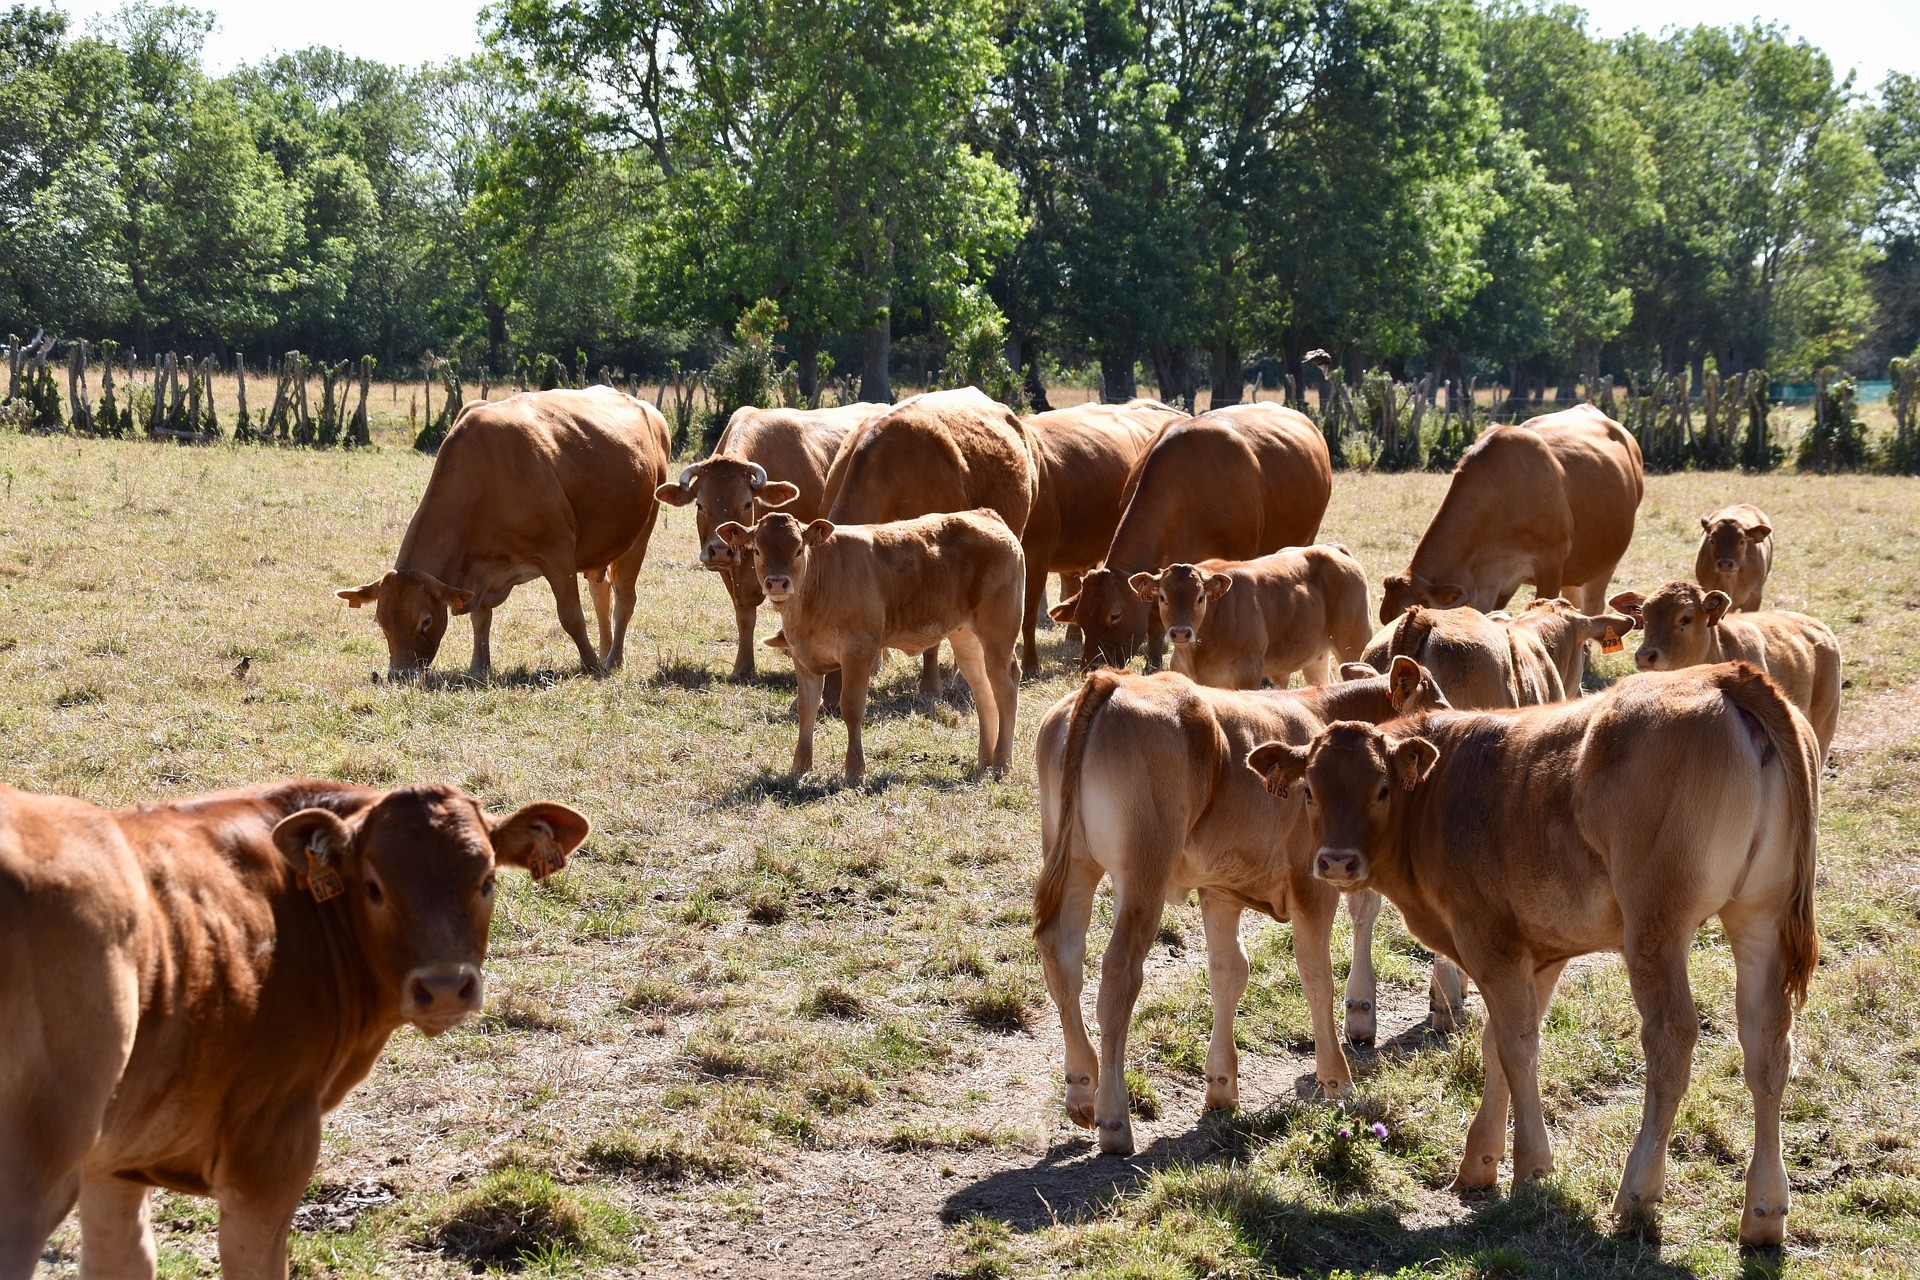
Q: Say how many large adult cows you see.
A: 6